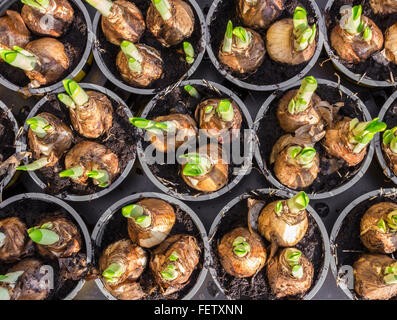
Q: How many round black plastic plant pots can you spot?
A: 13